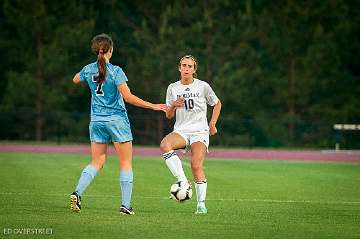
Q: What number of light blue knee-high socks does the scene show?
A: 2